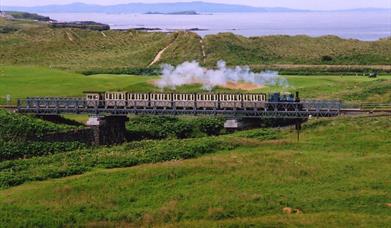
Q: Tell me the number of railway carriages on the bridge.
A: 8